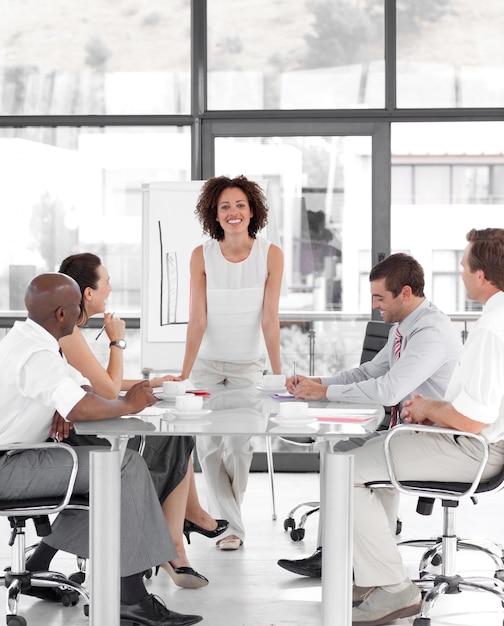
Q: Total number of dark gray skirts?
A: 1